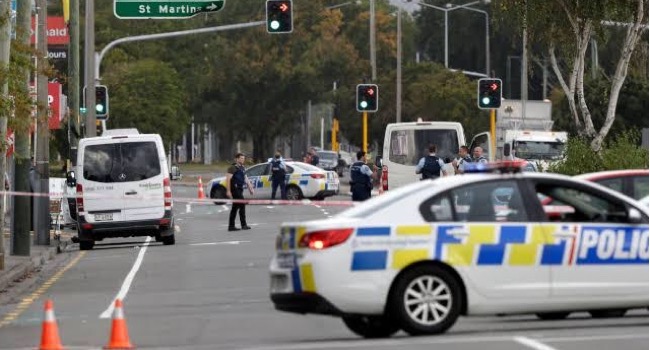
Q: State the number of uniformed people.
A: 6